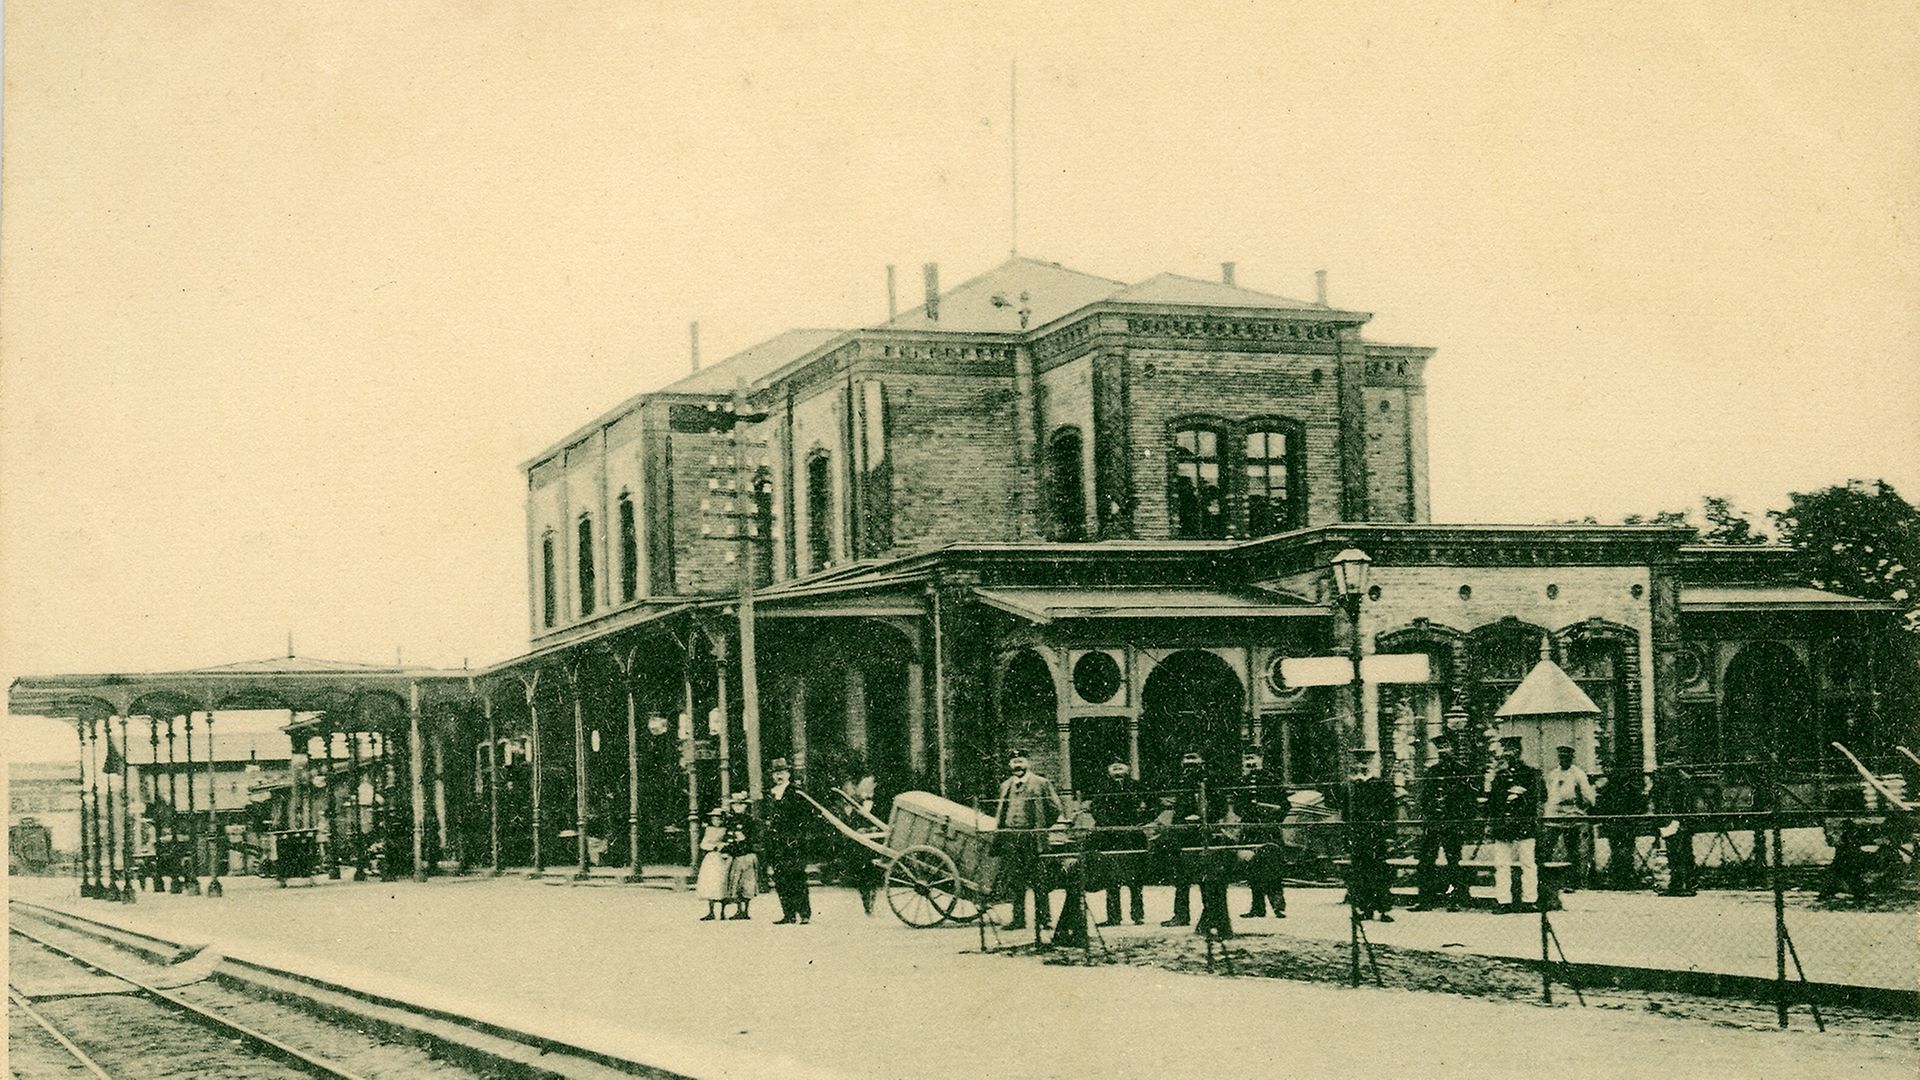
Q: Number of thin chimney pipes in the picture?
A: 5